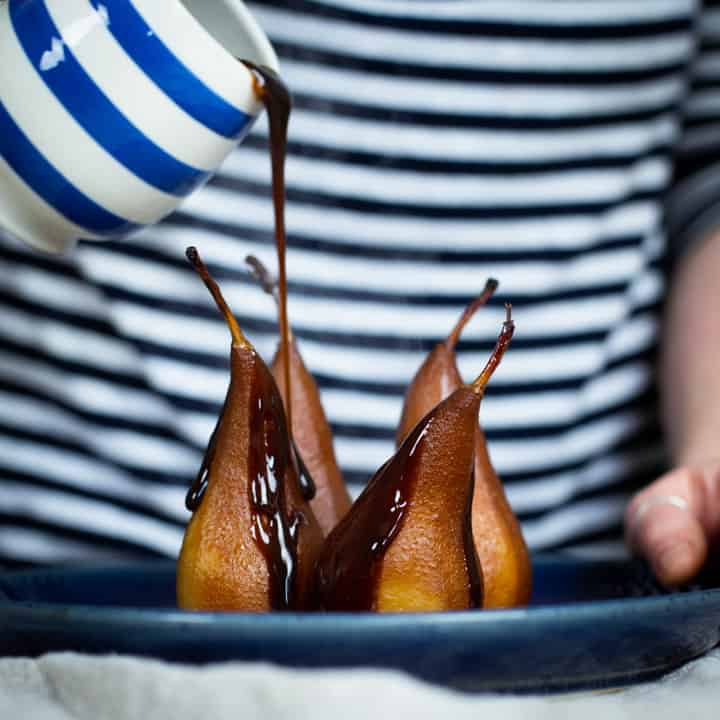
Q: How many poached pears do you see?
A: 4